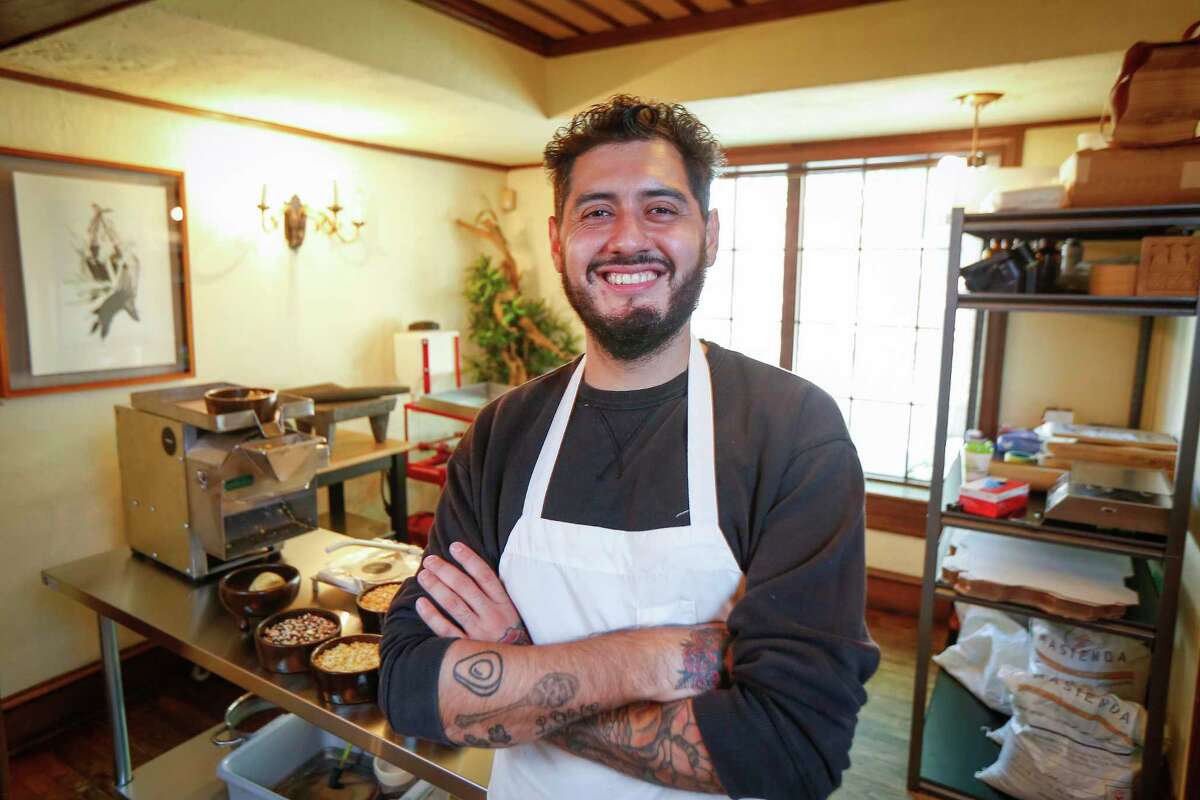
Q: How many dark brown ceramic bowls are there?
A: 5